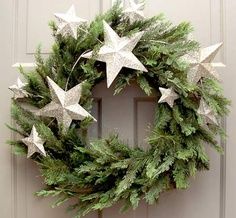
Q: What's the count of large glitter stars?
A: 3